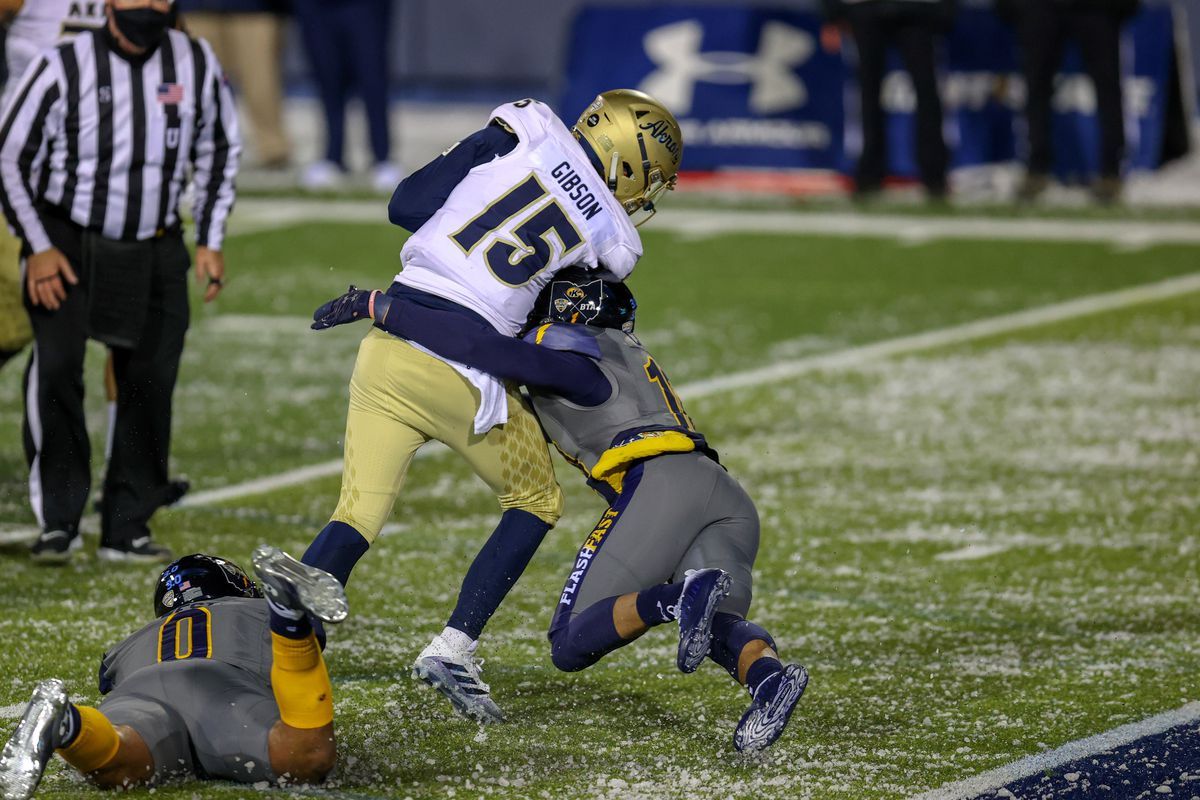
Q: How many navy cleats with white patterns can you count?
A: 2